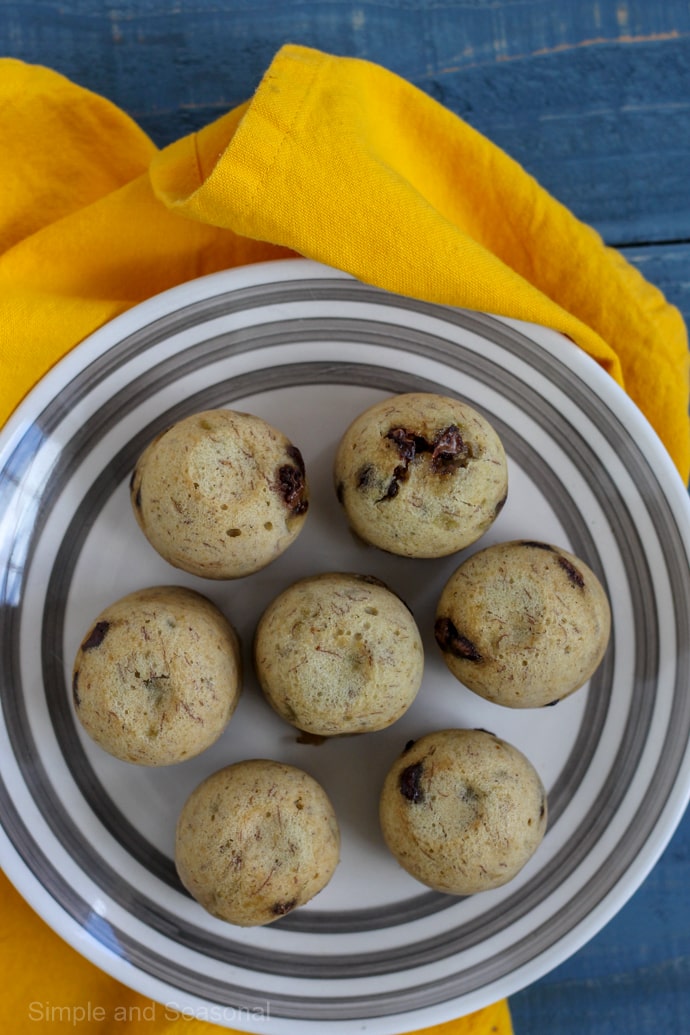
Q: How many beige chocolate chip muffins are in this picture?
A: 7